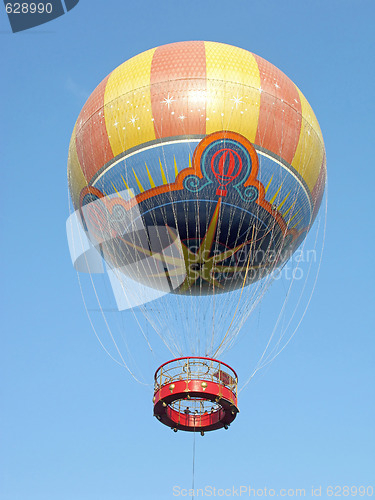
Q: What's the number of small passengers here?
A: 4